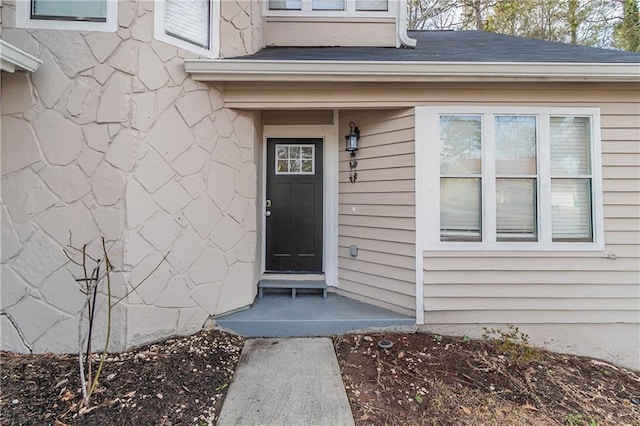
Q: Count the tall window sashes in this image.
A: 3